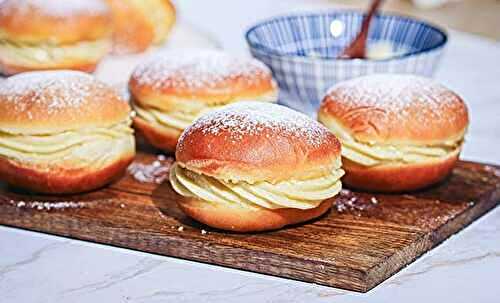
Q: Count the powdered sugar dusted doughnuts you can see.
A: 5